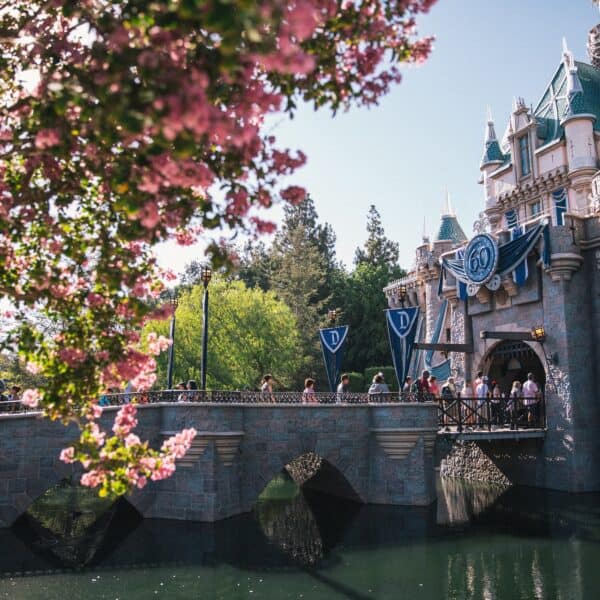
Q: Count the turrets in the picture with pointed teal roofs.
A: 3